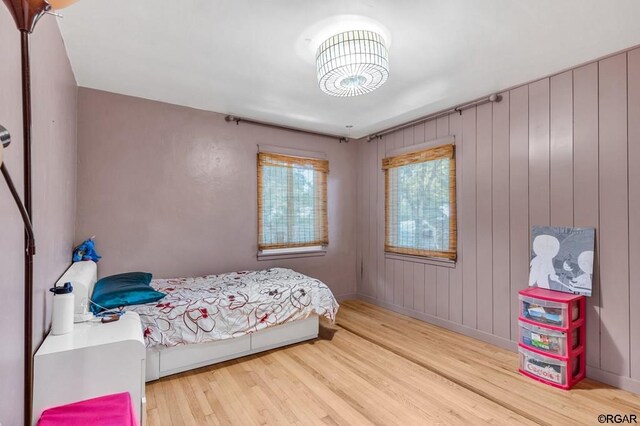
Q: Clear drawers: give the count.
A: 3